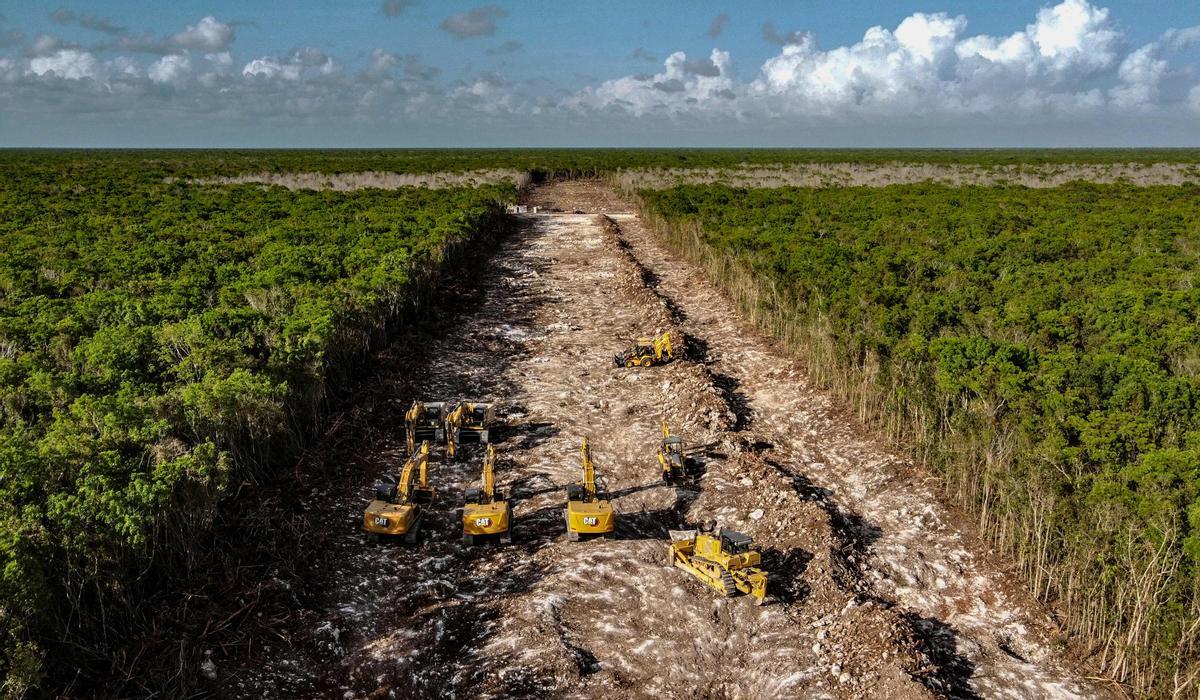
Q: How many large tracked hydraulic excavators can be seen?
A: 5